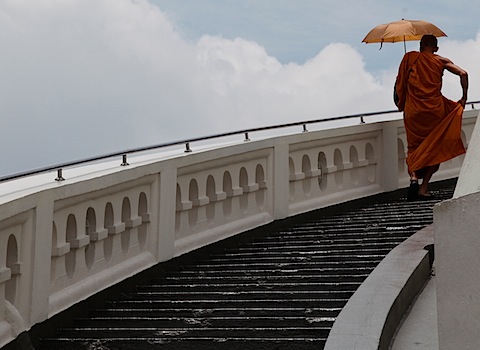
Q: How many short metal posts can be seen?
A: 7